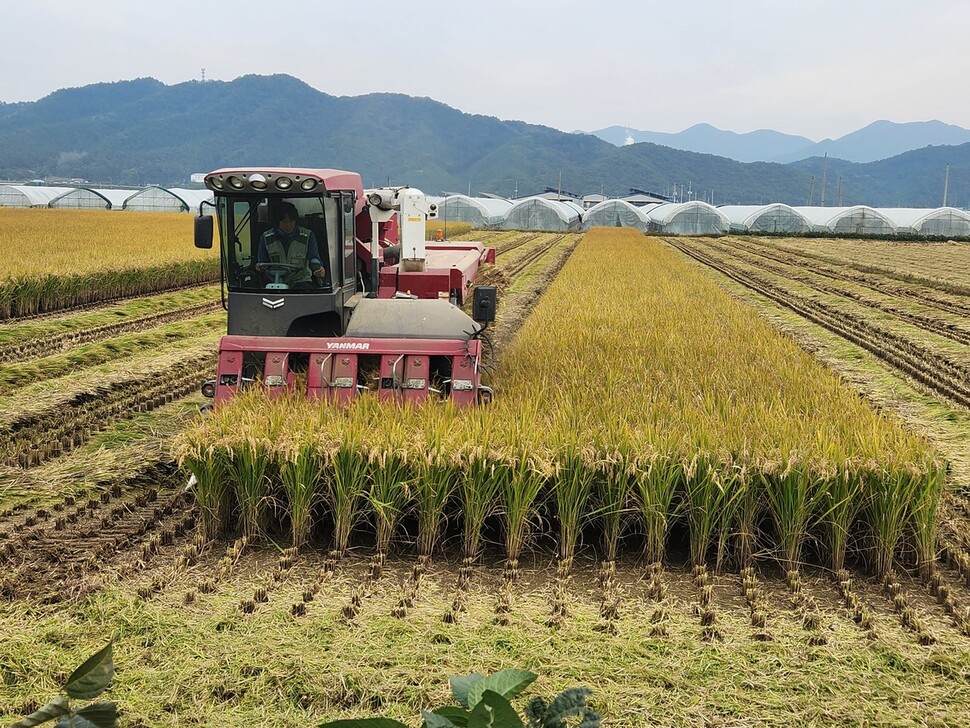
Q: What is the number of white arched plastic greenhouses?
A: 11